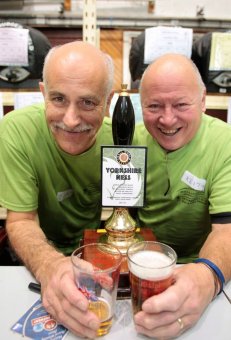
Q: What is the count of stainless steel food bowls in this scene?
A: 0